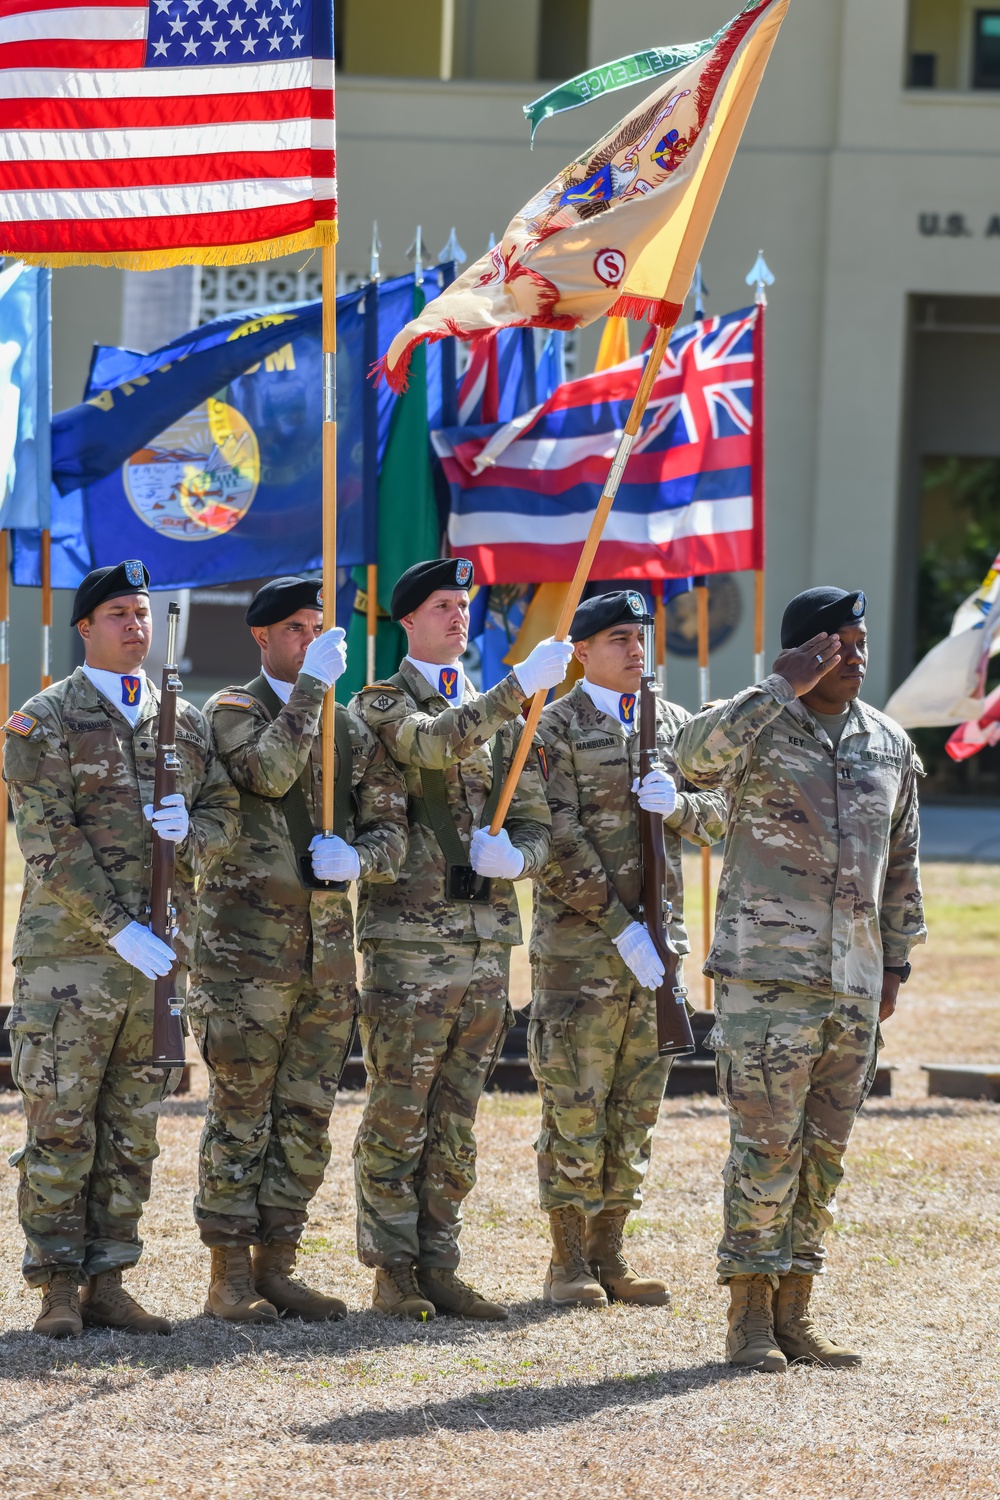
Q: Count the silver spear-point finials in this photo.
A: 6